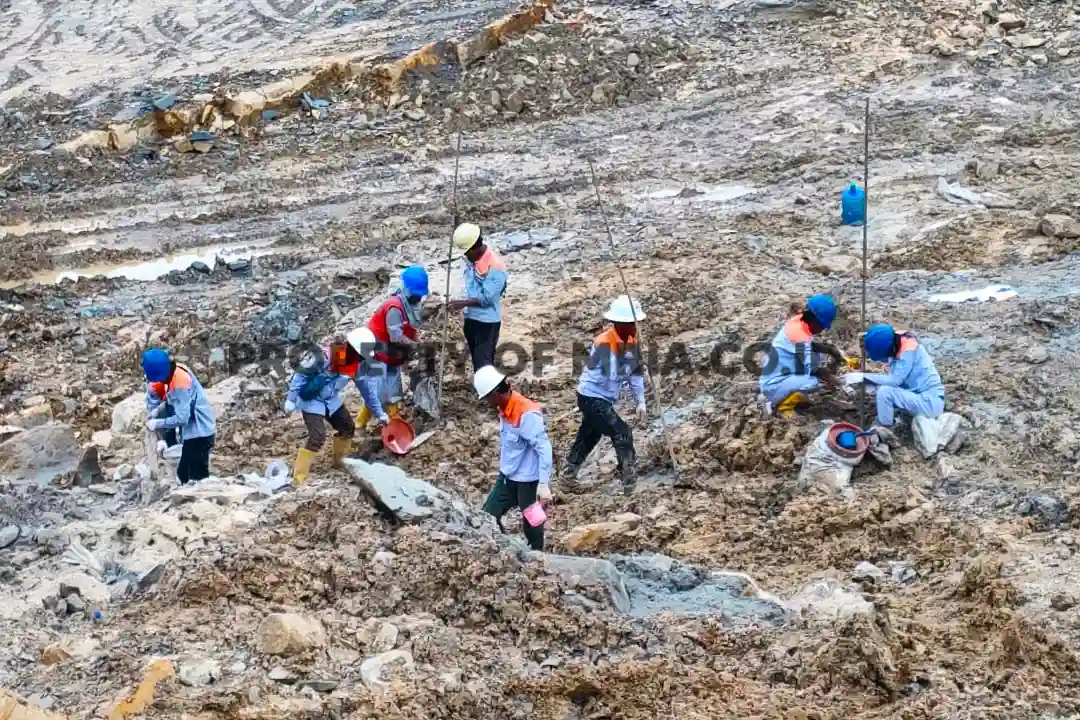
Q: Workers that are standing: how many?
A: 6